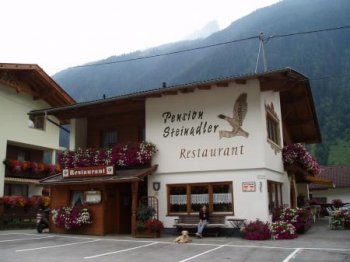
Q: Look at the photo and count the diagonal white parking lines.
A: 5